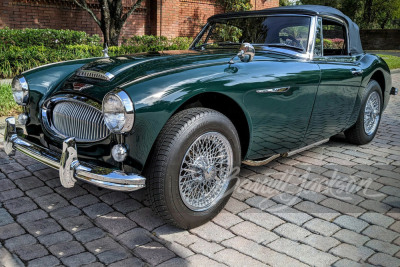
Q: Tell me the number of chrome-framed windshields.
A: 1